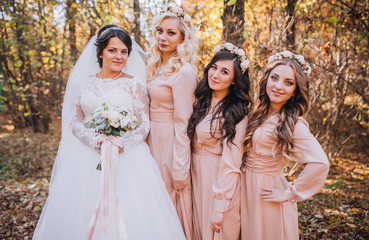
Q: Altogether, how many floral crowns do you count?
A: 3